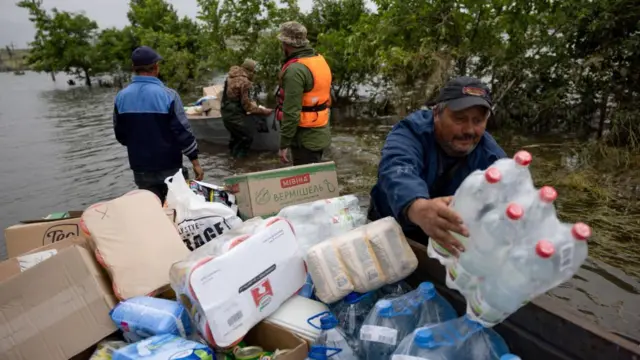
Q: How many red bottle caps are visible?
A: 6